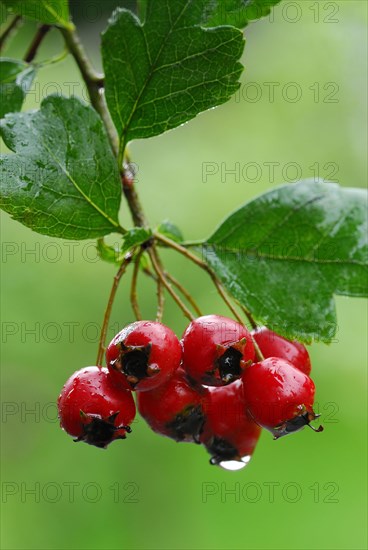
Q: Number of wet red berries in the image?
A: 7